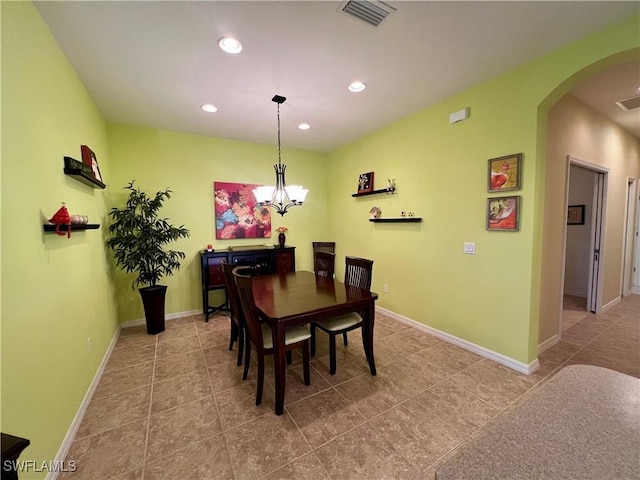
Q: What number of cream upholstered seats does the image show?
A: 2